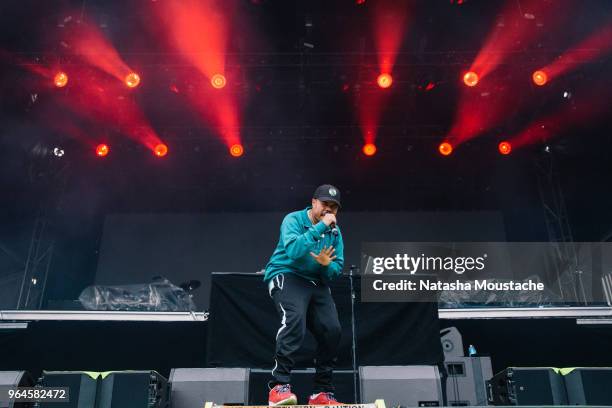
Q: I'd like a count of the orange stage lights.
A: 12